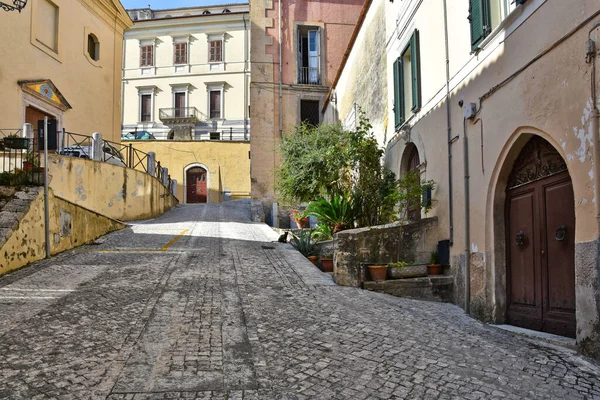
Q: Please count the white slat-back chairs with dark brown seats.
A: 0